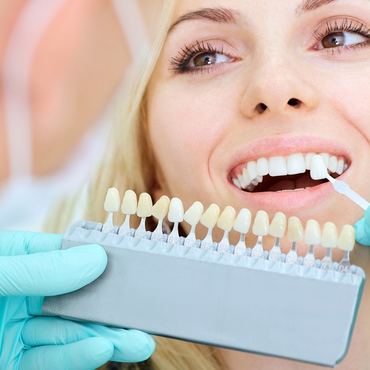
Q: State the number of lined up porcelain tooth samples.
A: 15